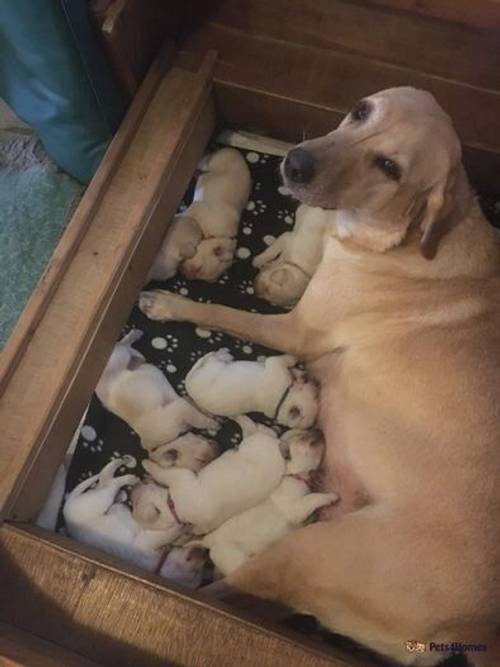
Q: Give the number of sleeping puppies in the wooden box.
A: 8